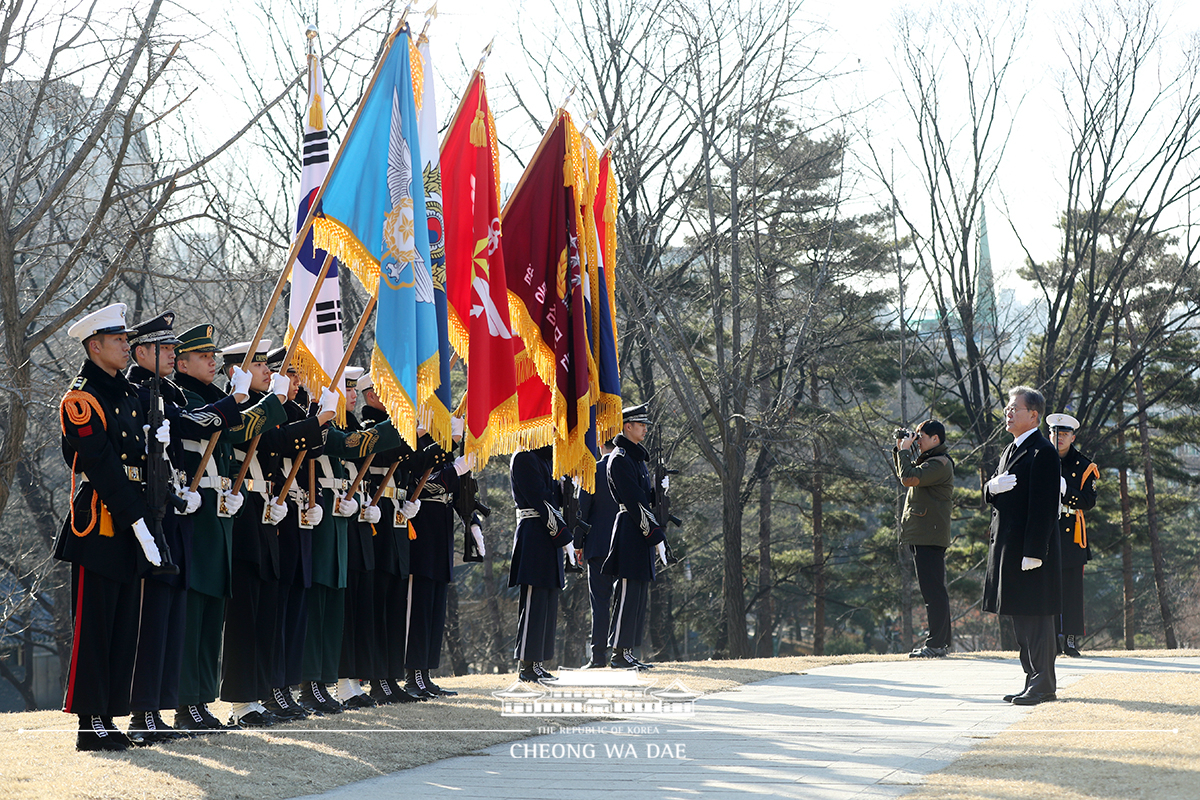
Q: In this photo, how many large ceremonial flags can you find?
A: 7